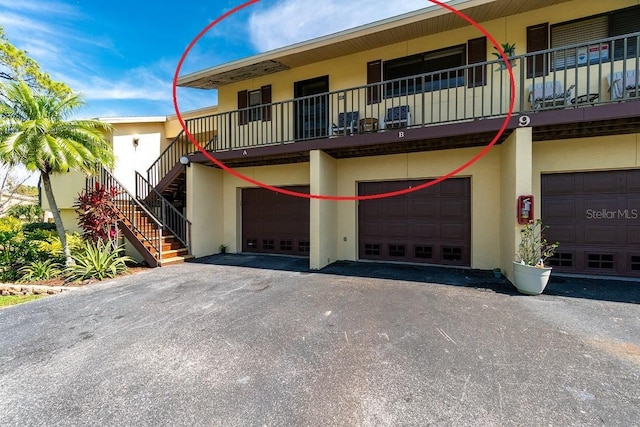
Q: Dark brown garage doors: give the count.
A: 3